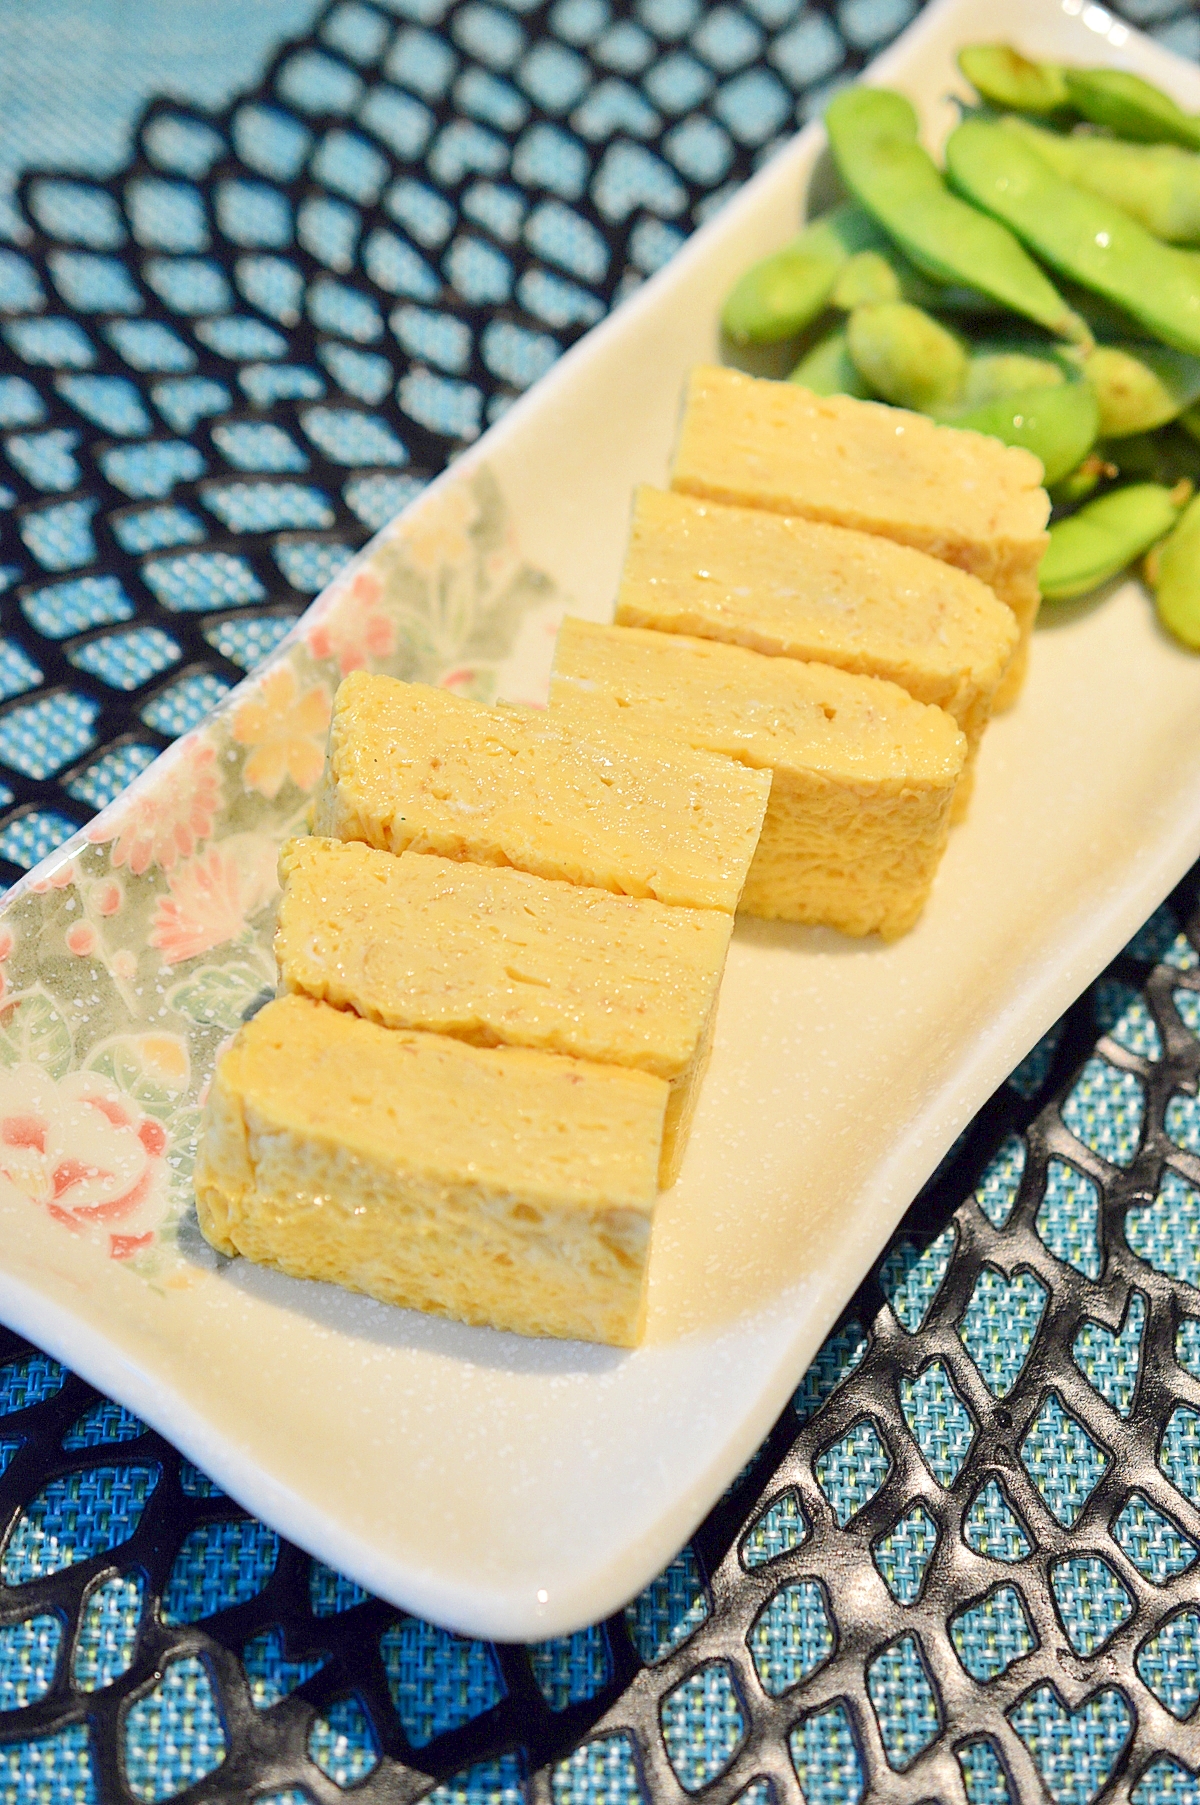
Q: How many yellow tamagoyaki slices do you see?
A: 6